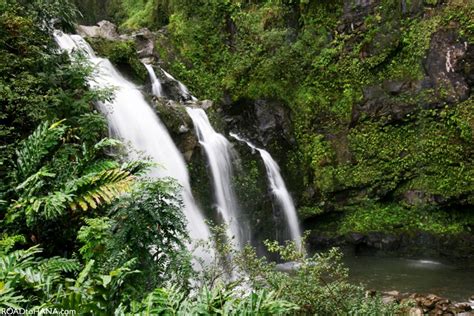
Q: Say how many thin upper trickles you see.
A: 2